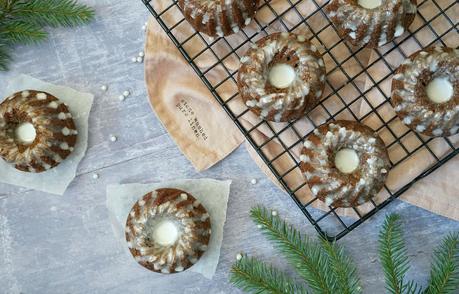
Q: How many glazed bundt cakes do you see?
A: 7